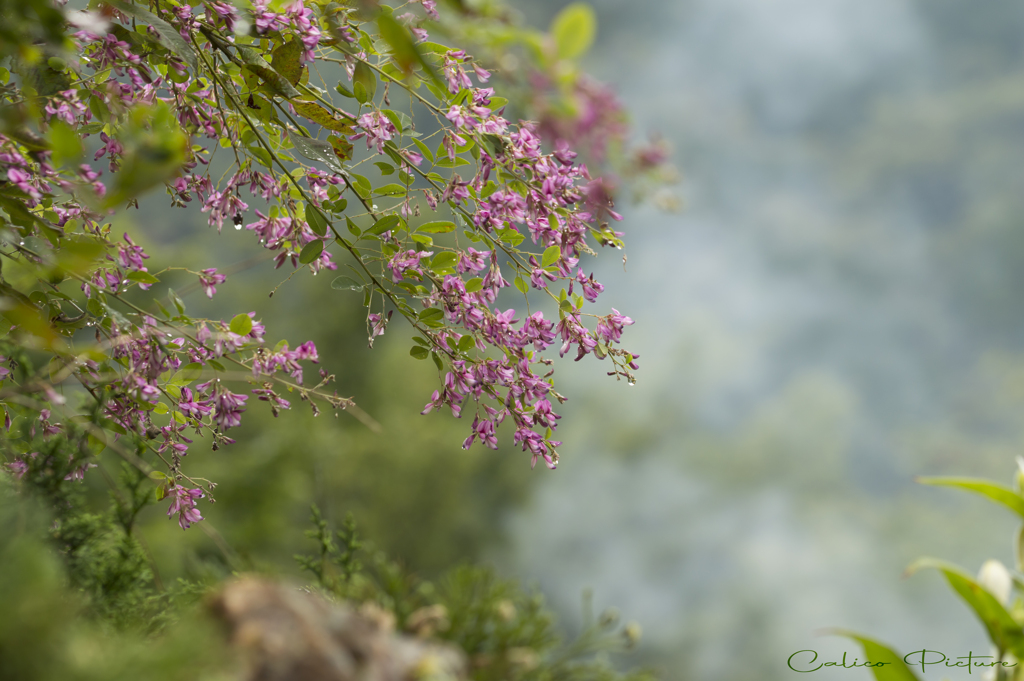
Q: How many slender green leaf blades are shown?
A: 3